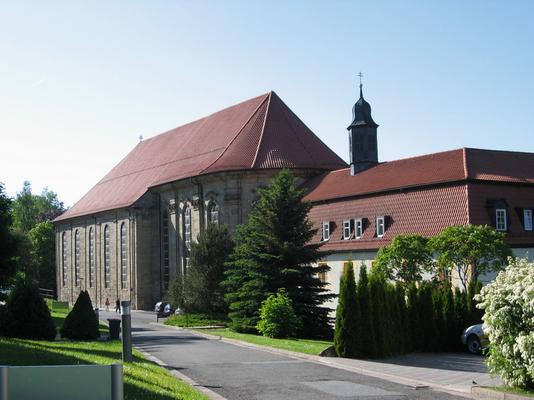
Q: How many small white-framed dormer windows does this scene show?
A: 6